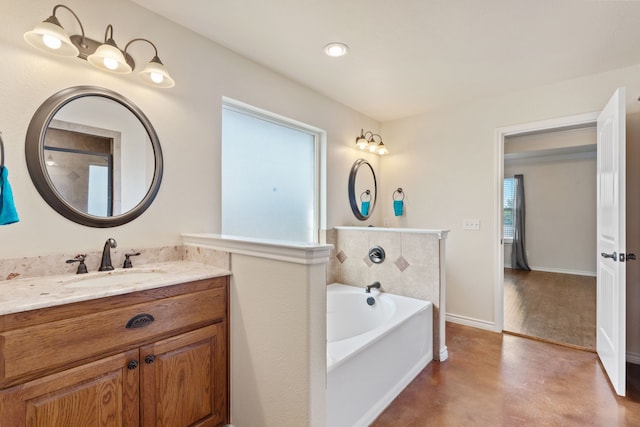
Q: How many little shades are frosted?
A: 6